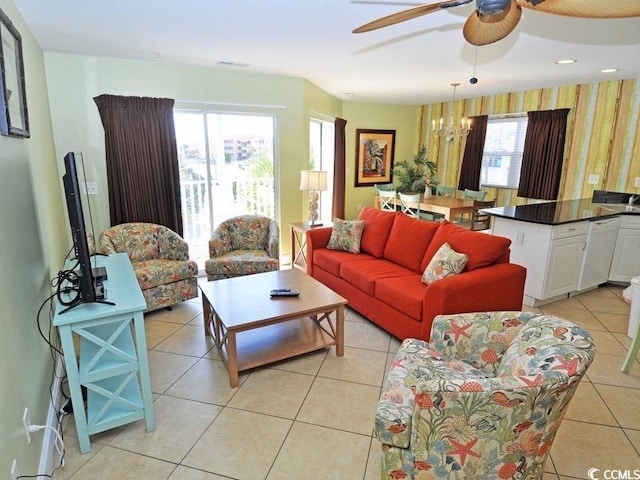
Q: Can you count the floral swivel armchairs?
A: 3